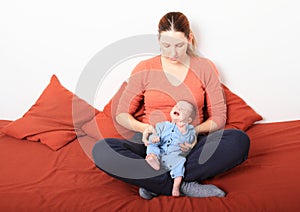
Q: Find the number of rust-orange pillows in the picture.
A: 3